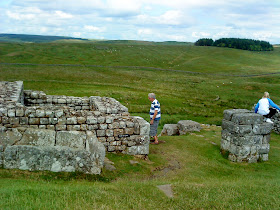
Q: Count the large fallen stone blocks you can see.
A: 2